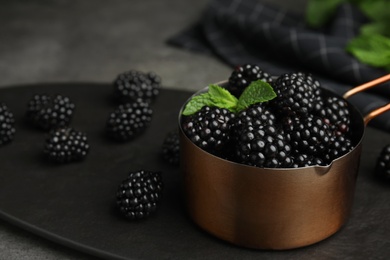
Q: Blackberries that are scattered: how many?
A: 8